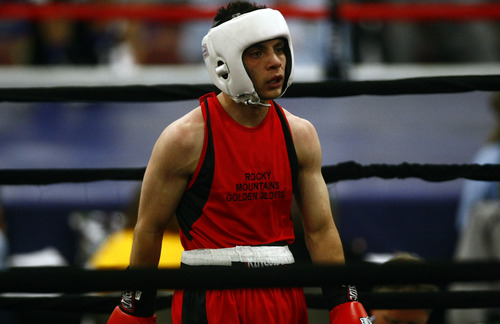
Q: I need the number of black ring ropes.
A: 4